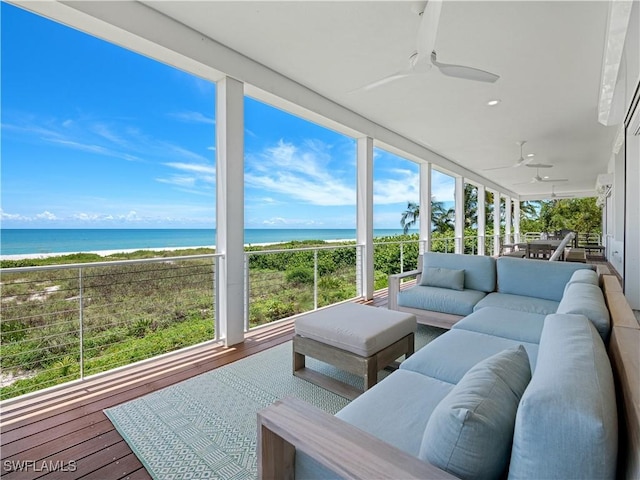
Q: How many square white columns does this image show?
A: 8